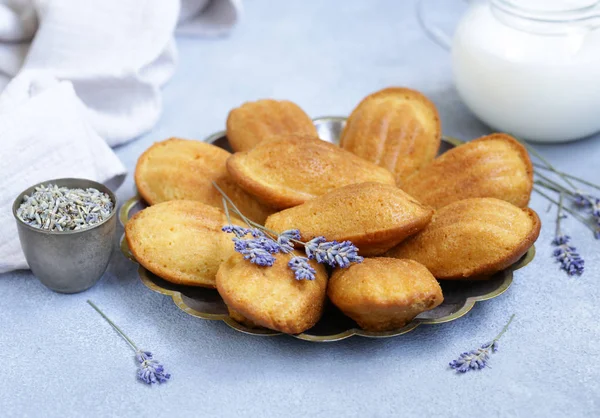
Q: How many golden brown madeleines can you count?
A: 10